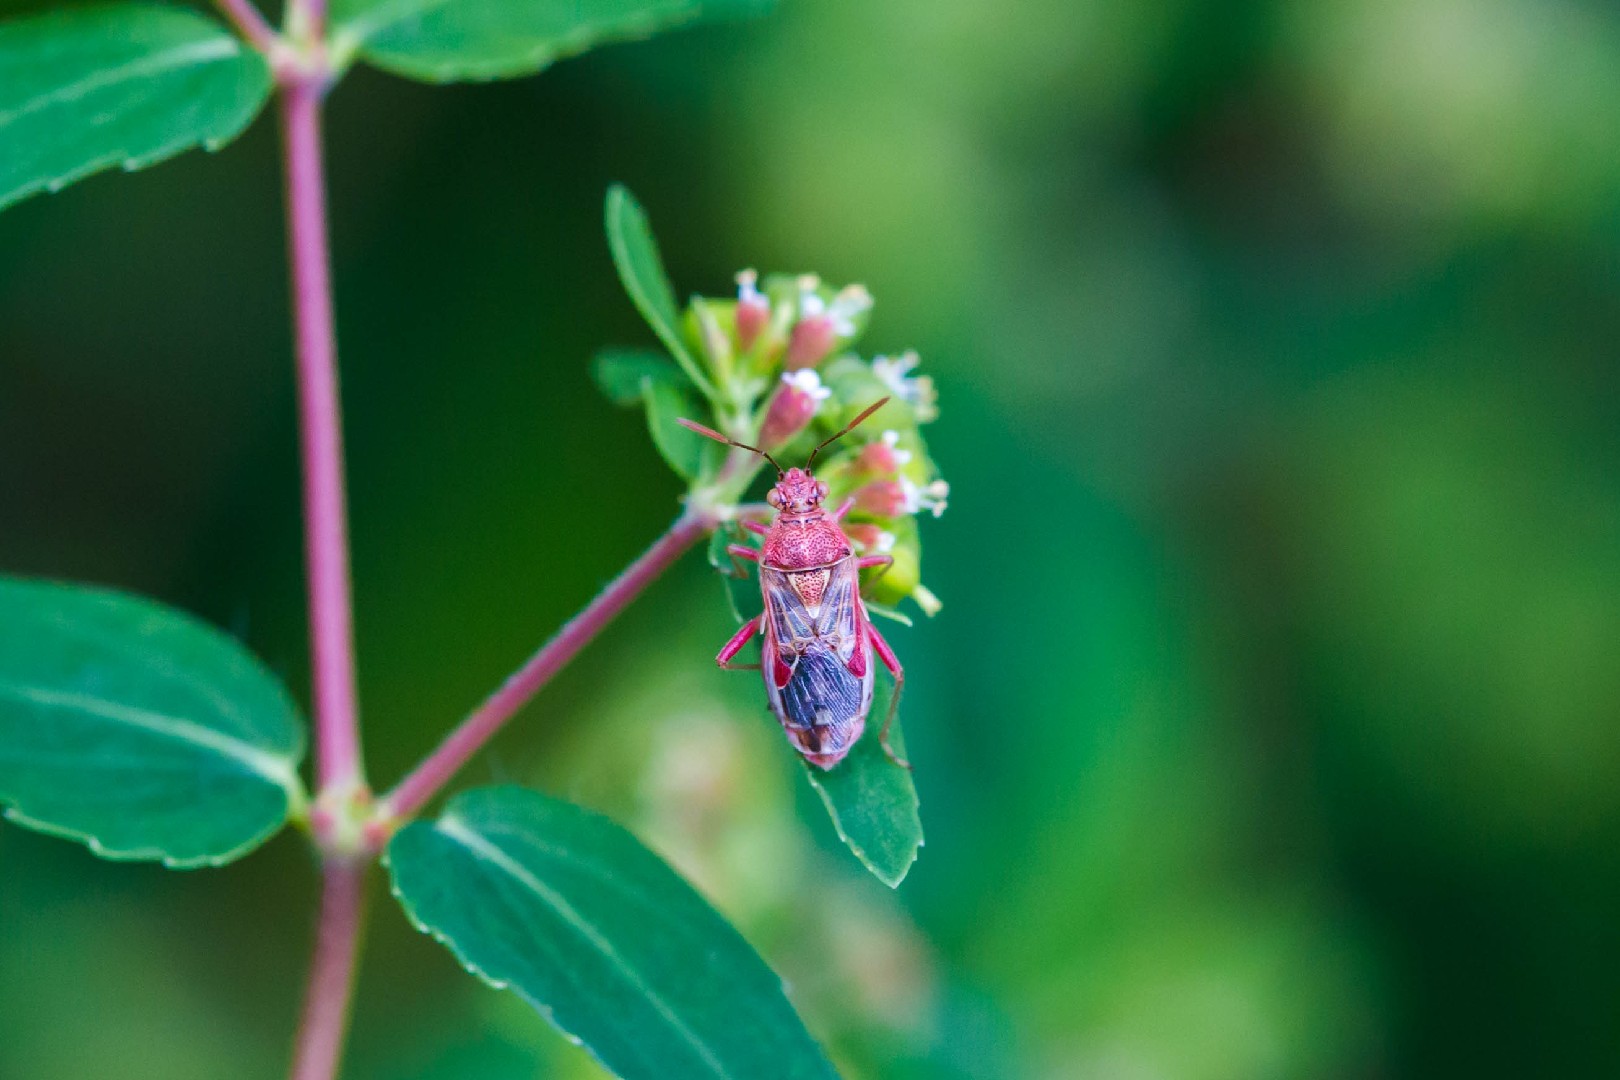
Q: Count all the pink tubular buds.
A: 6